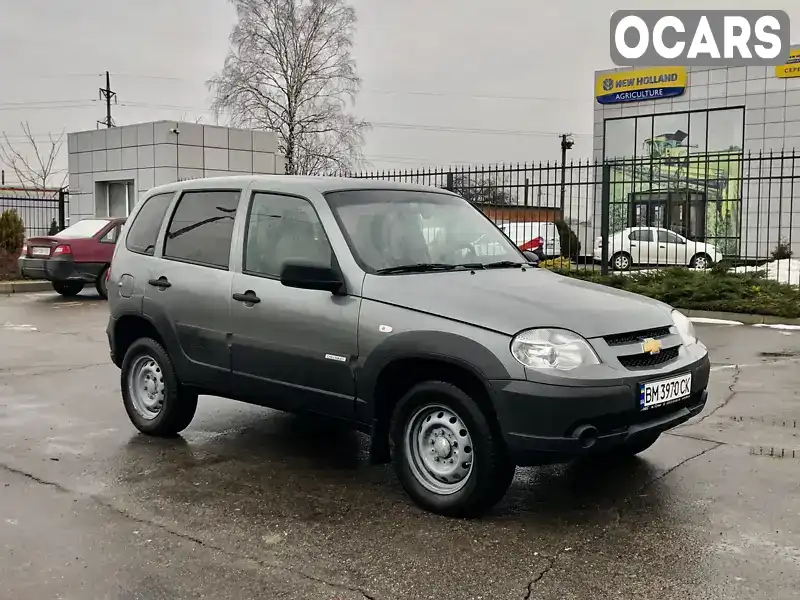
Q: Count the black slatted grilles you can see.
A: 2